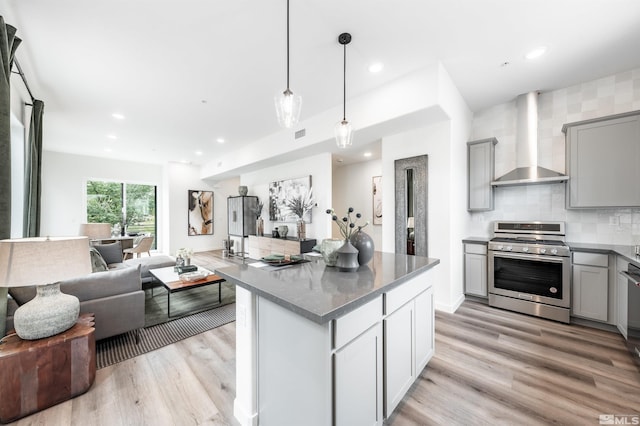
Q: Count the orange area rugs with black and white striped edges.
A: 0